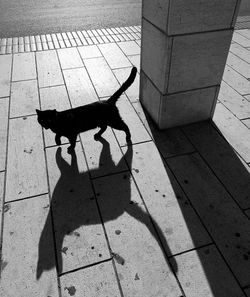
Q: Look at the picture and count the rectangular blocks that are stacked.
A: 3